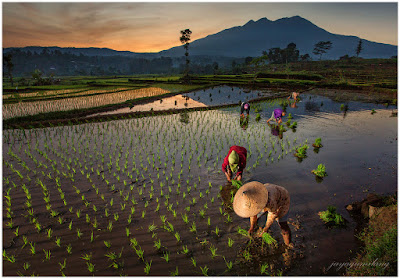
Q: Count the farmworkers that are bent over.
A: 5